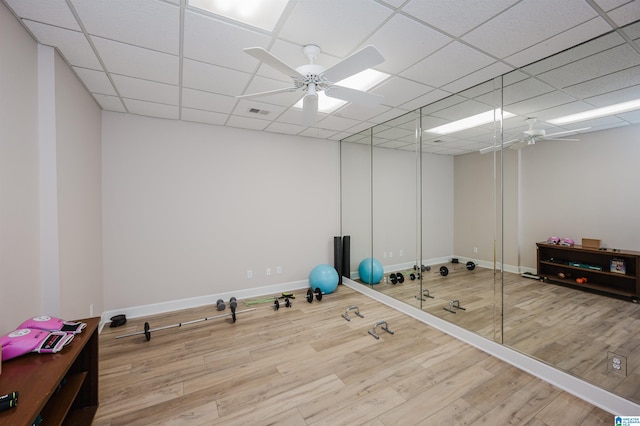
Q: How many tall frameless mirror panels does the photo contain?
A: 4